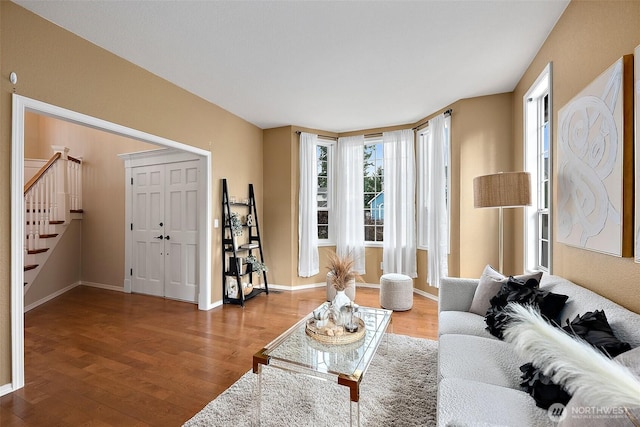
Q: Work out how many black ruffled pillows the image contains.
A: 2